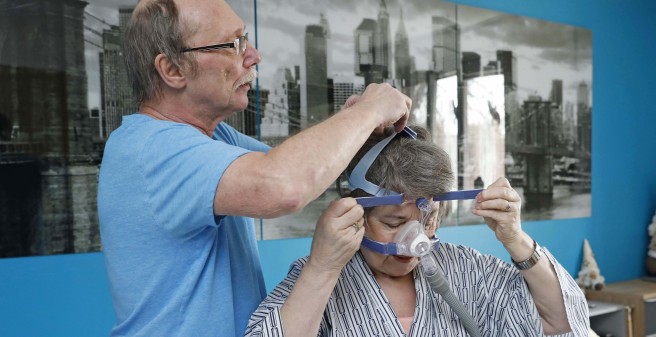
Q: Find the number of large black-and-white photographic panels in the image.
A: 3